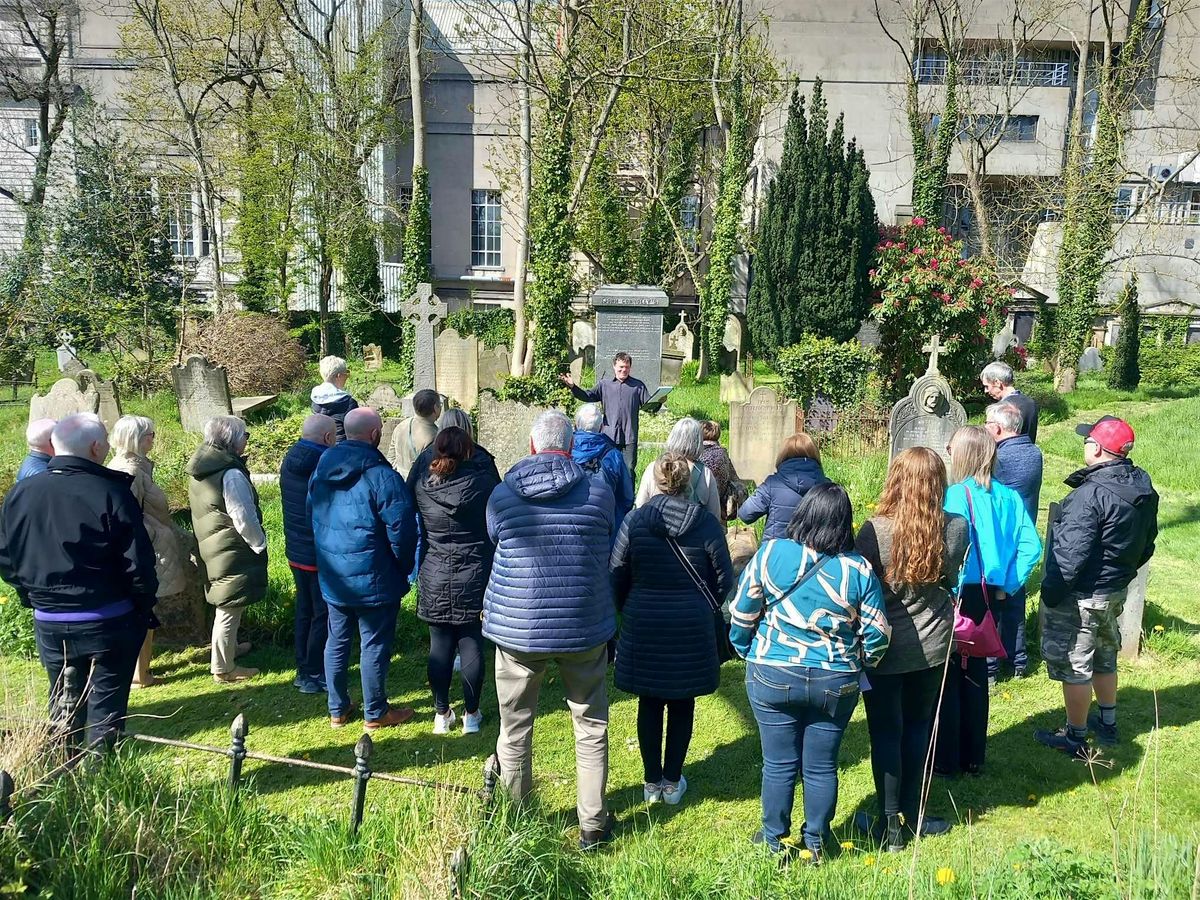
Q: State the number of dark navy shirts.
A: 1